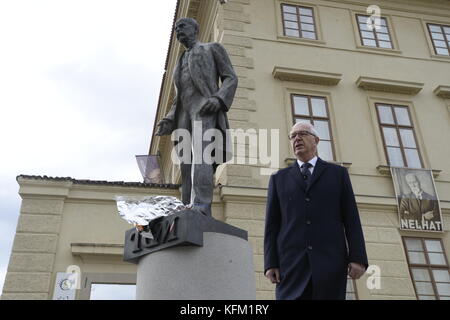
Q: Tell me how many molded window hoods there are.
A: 3